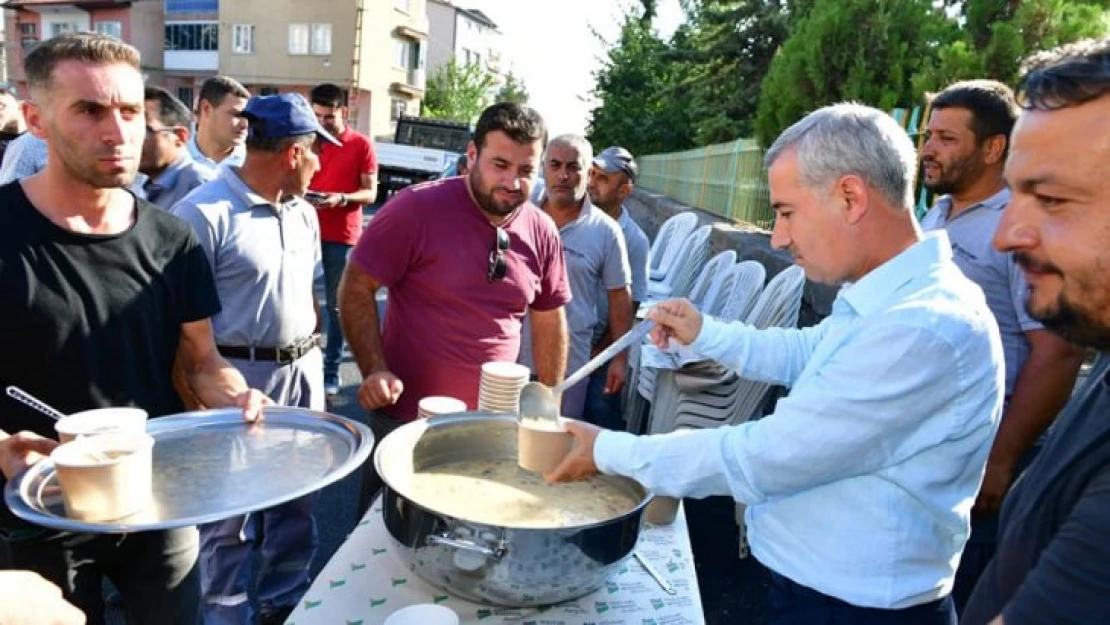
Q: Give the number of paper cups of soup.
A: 3